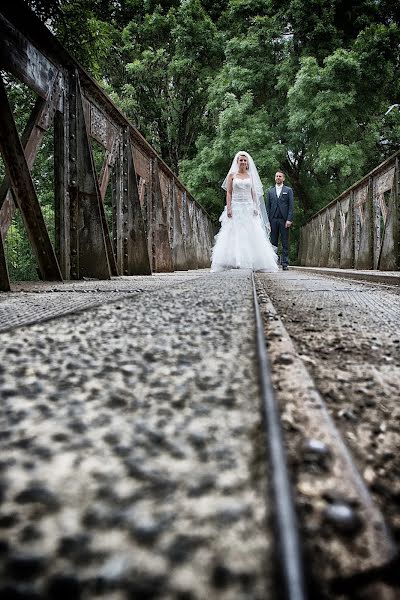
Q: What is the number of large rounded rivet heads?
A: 2